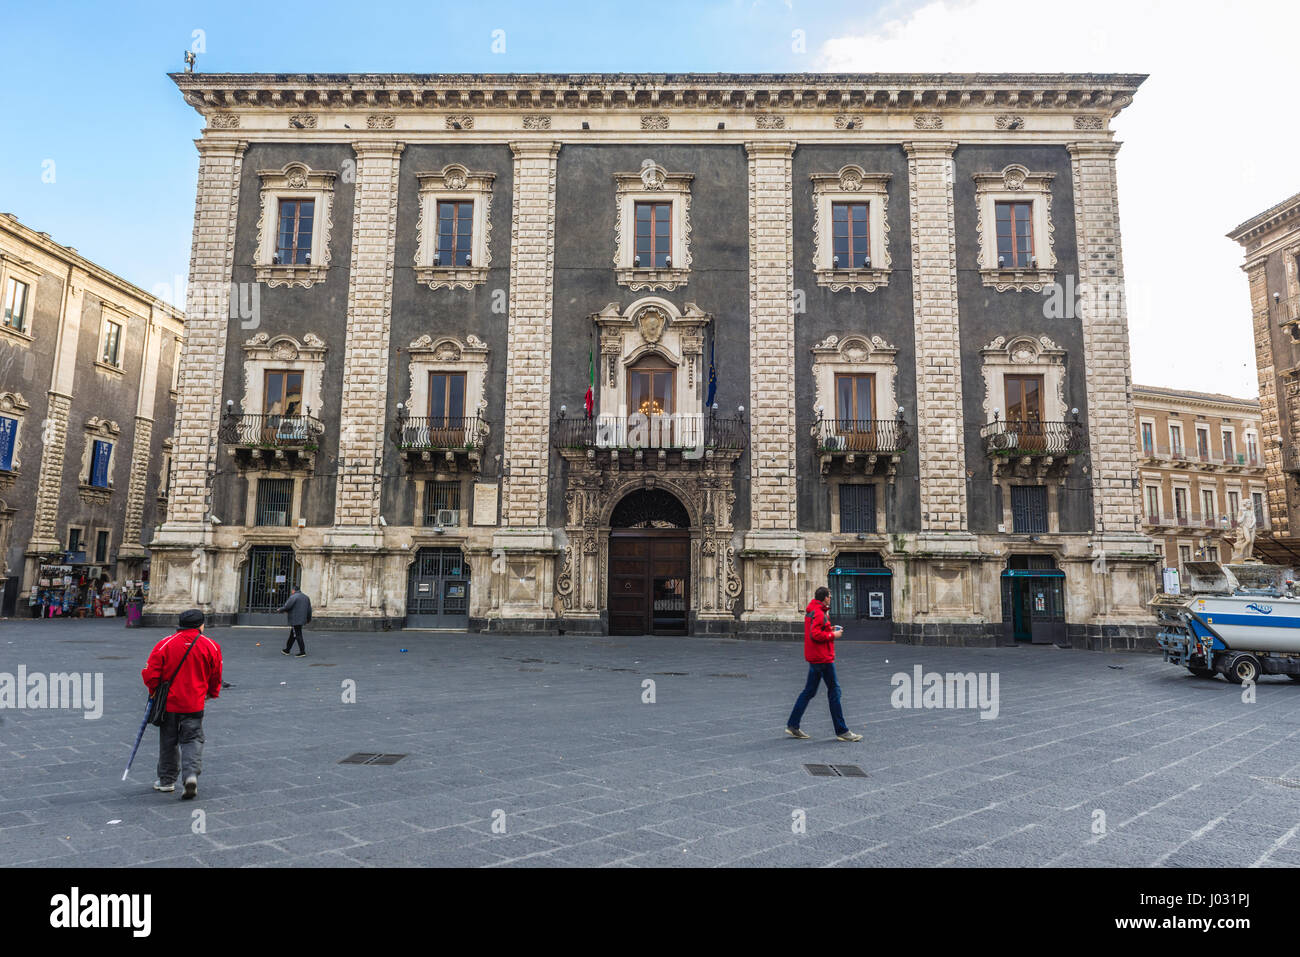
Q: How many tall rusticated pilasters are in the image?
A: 6